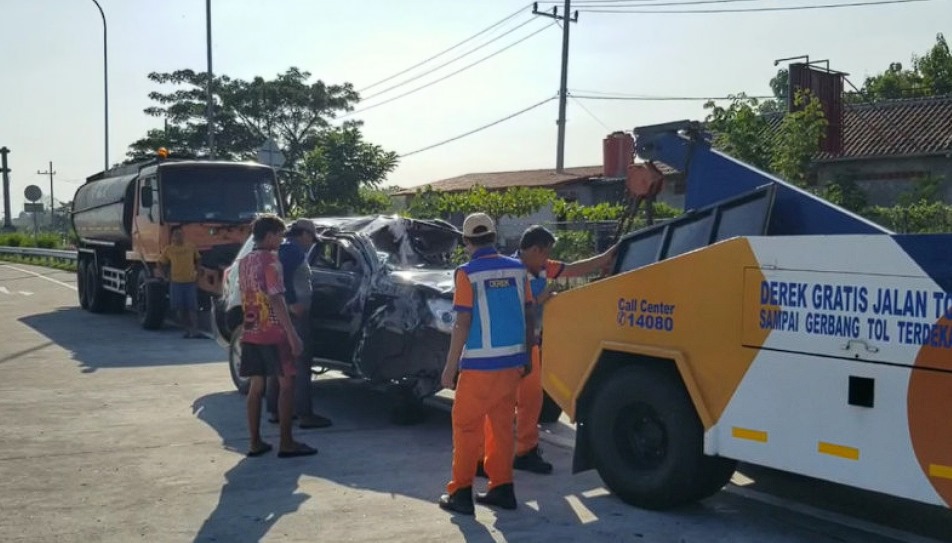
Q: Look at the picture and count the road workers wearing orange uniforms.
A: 2